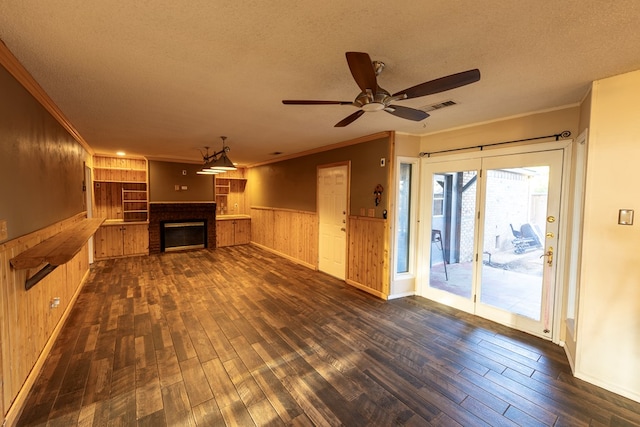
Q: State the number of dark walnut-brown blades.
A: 5